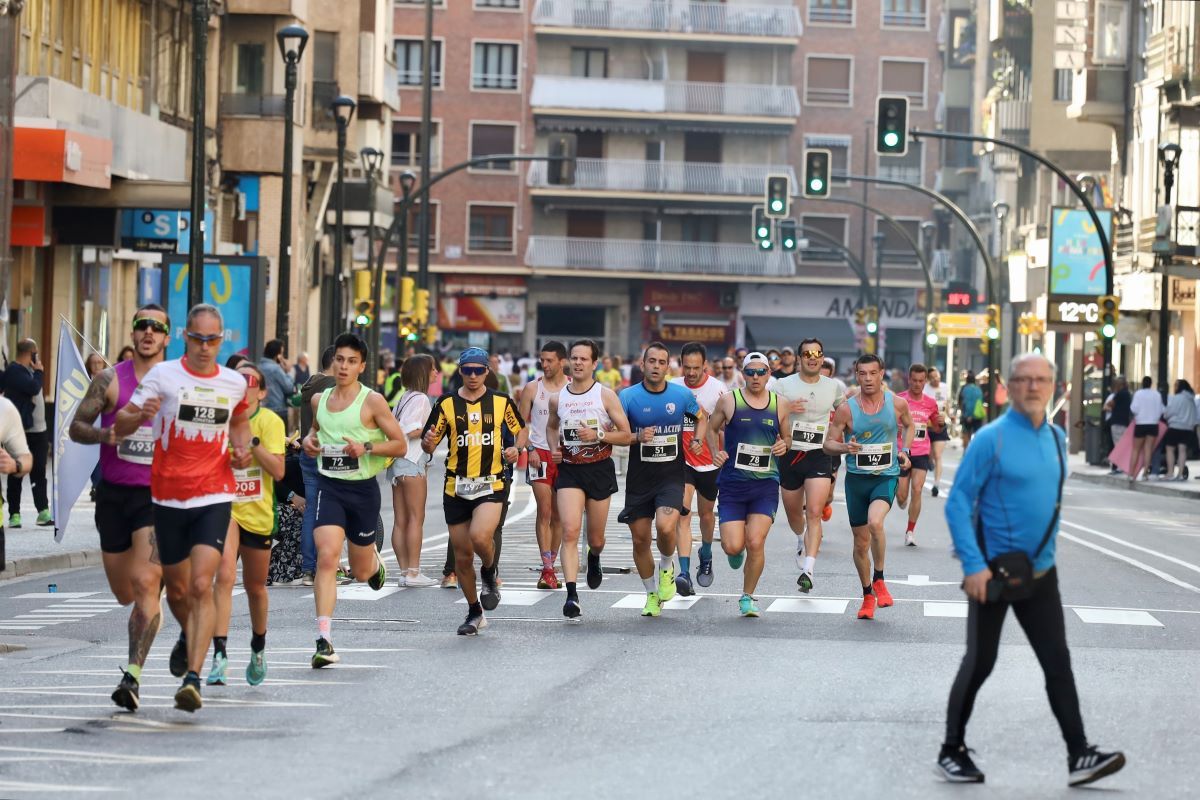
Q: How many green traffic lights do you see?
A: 12